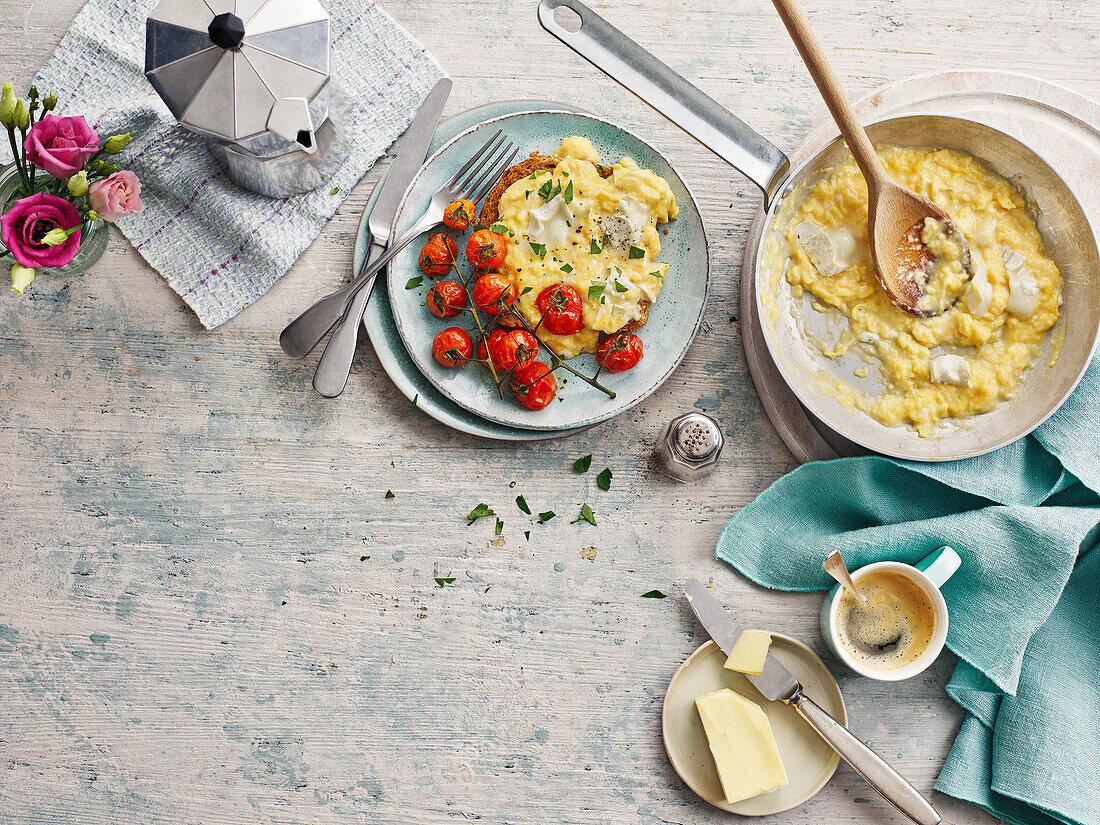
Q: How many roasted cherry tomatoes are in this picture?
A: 11